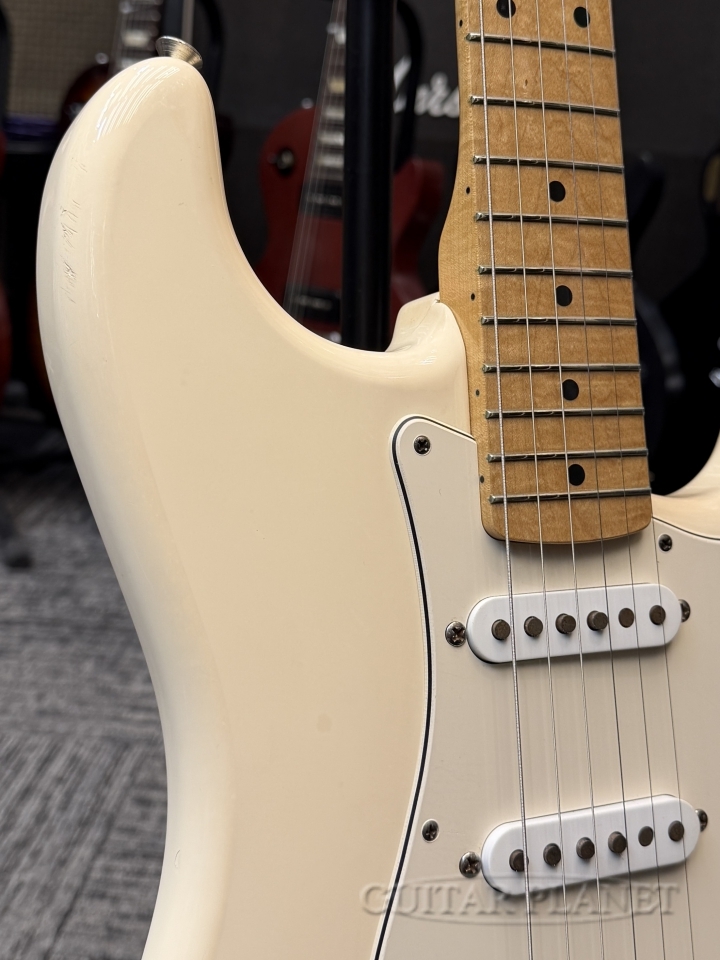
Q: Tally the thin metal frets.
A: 10